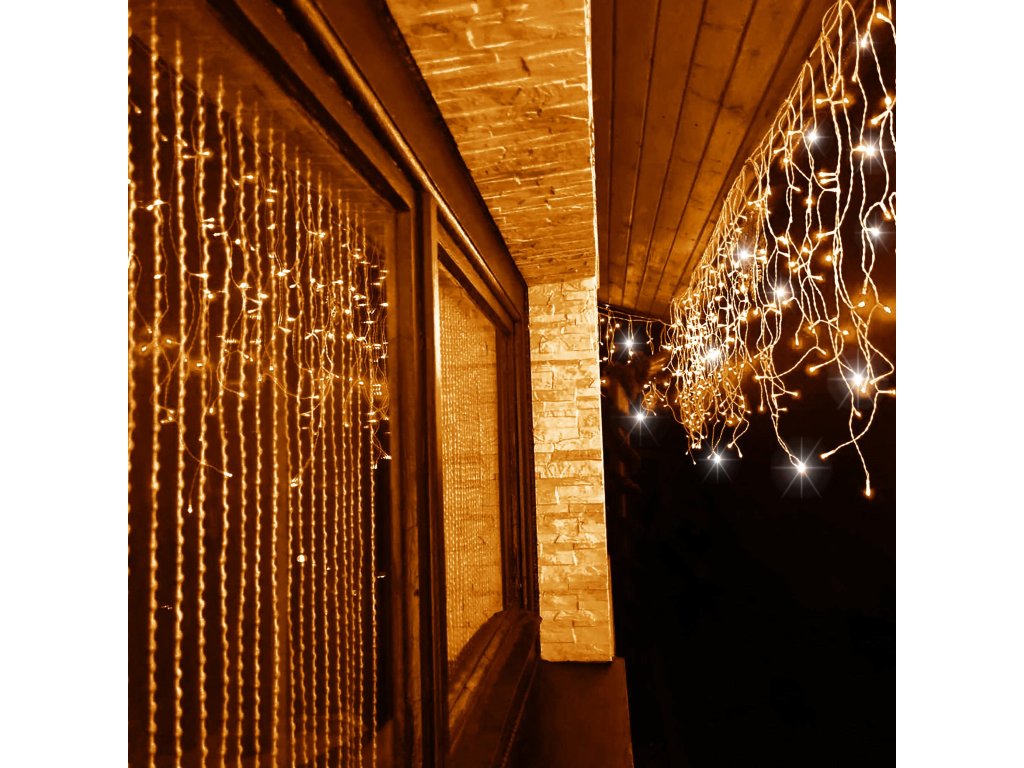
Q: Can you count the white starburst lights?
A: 12